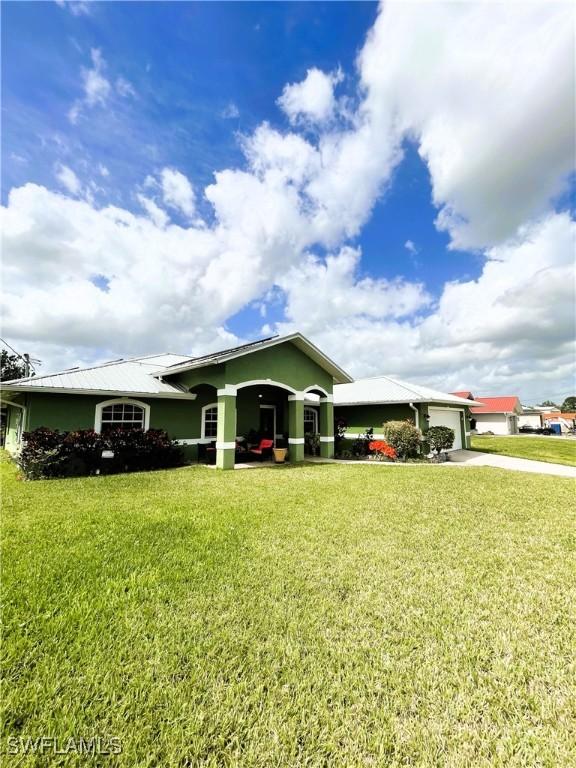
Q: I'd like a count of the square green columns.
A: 3